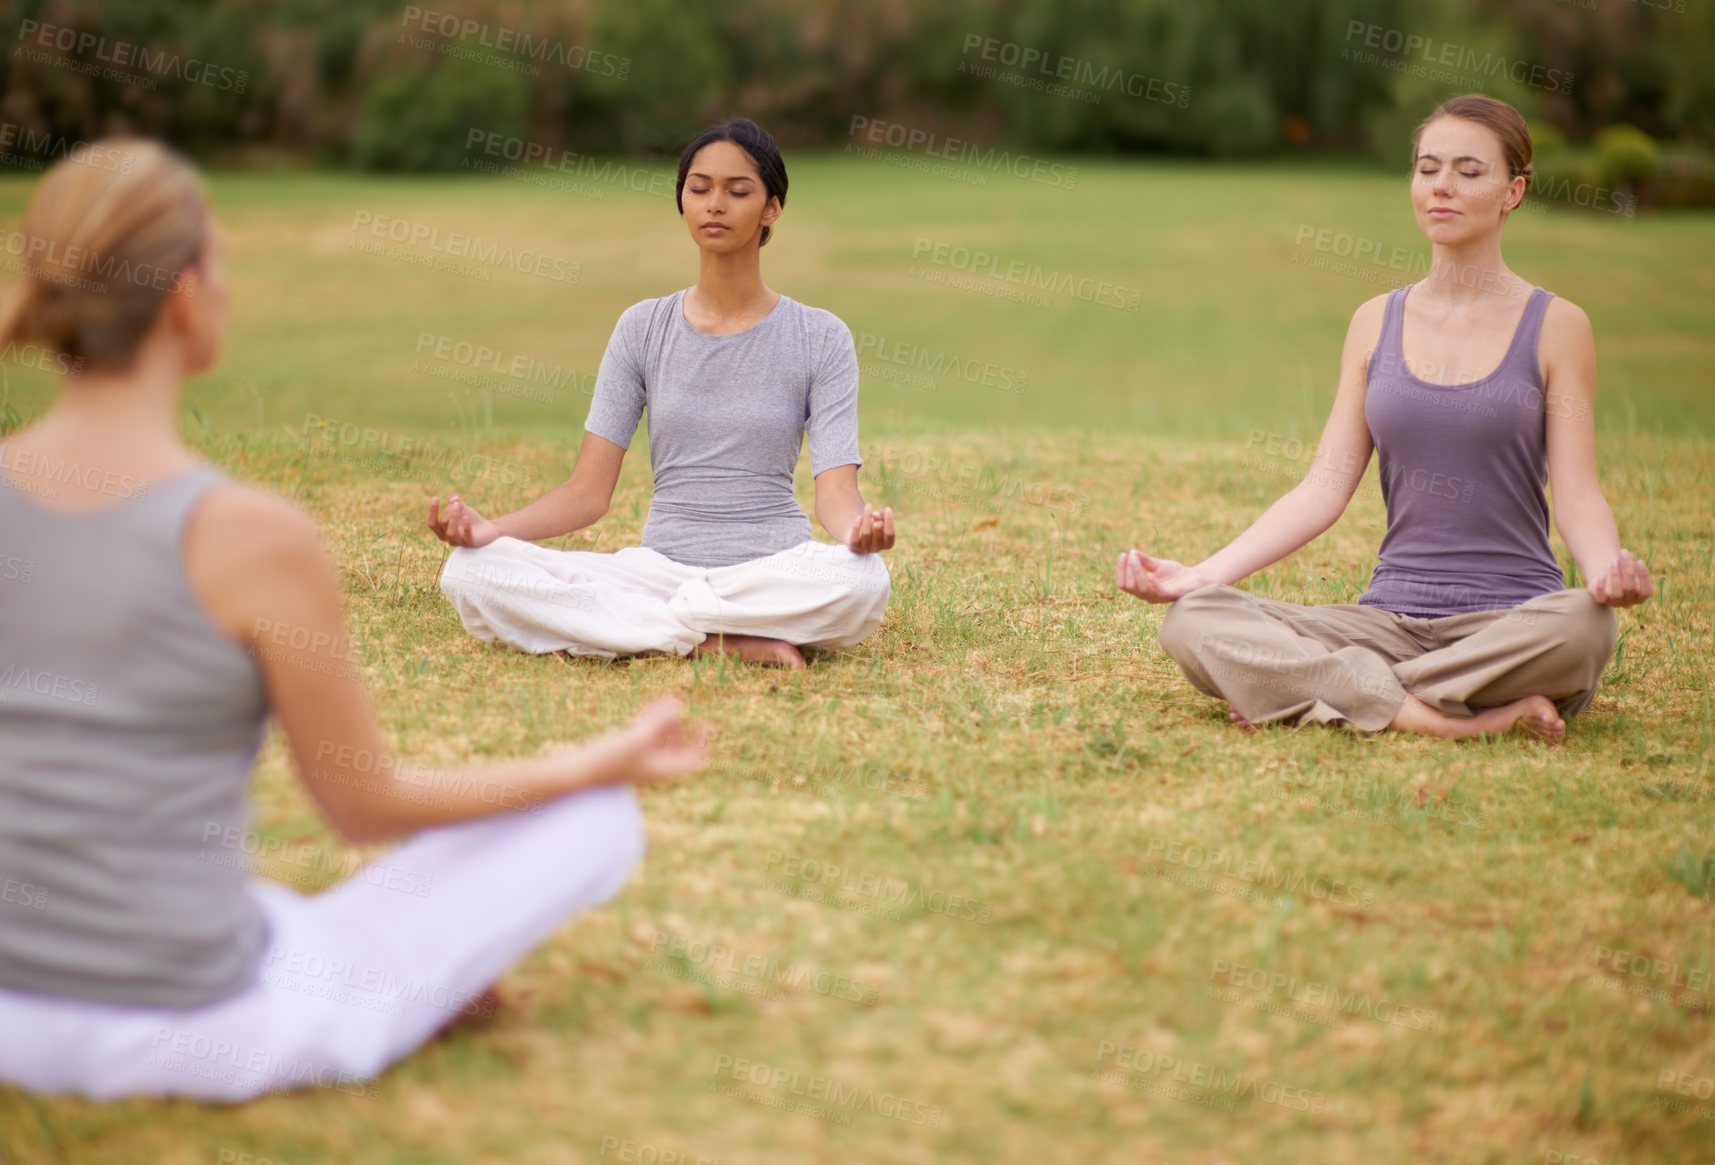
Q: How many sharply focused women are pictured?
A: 2